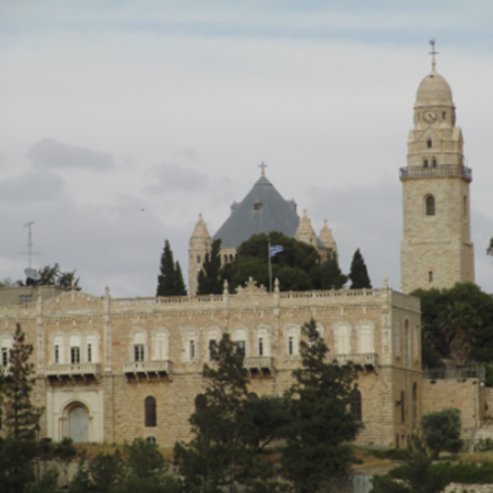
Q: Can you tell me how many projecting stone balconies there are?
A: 4